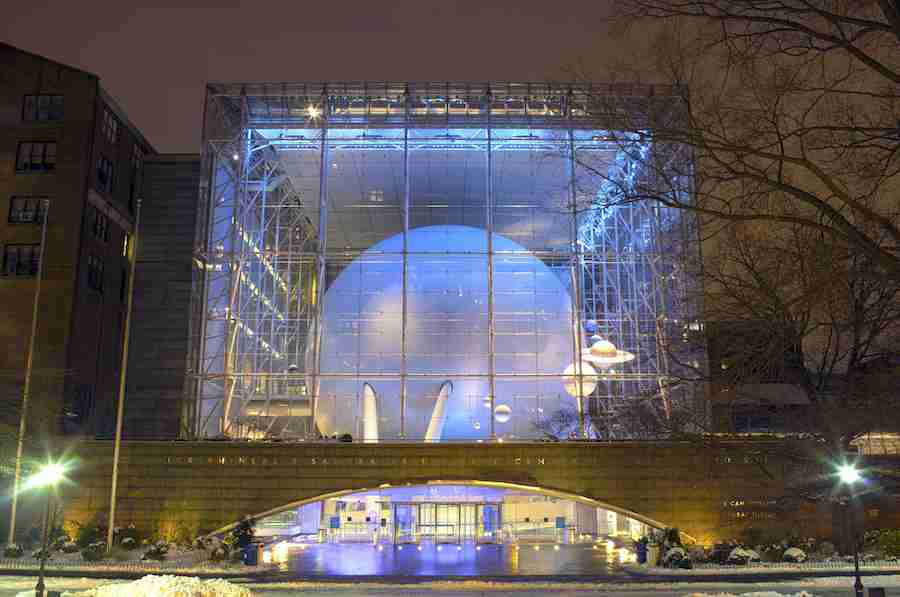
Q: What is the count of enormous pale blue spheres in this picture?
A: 1